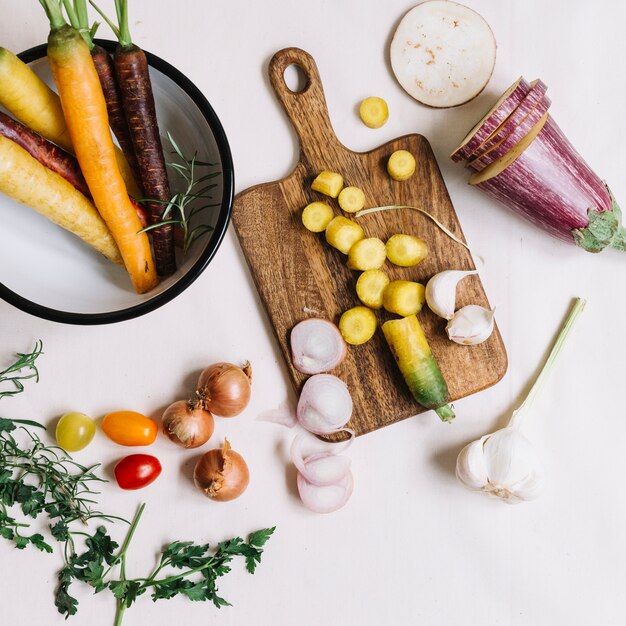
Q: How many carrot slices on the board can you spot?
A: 10